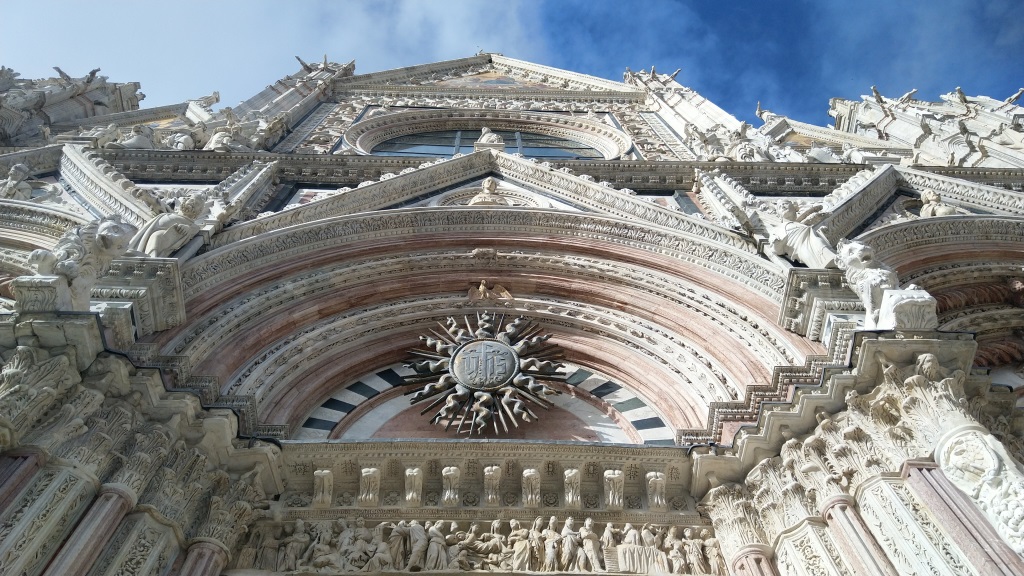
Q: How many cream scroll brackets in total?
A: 9